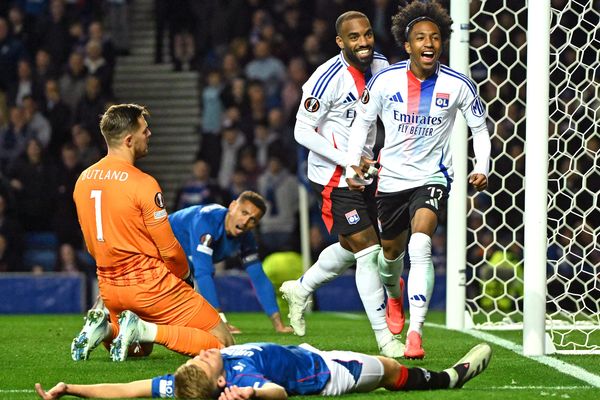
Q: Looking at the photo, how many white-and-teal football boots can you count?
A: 2